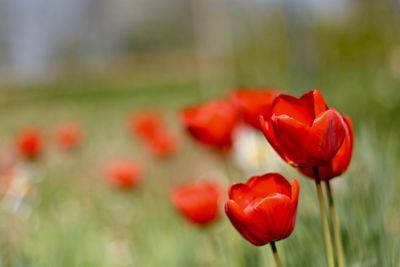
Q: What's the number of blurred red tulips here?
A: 8